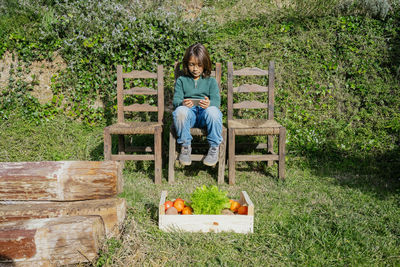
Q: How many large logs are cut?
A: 3